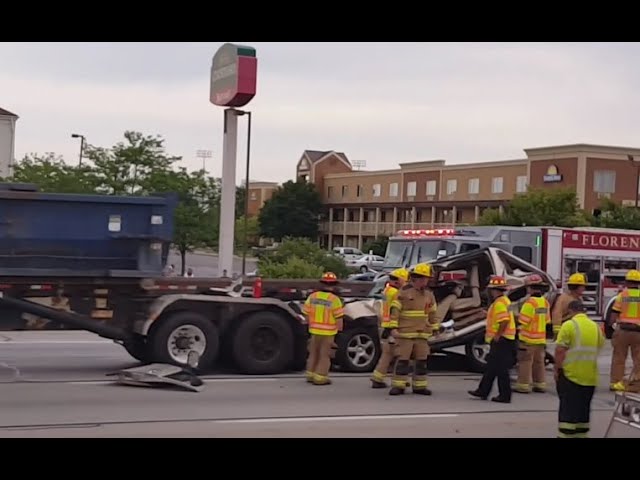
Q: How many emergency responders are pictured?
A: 8